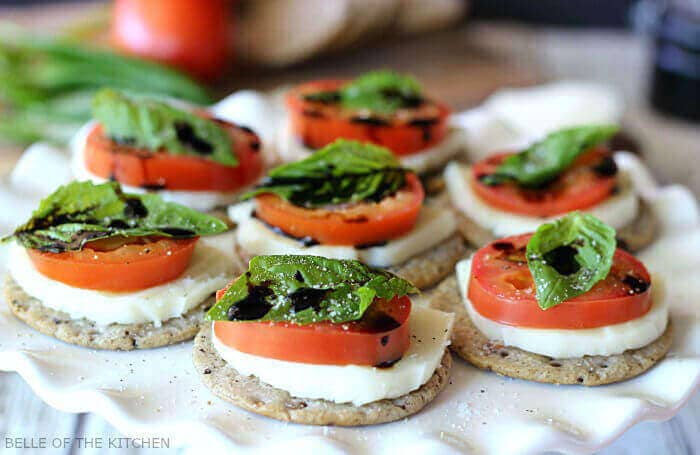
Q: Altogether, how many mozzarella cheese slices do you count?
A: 7